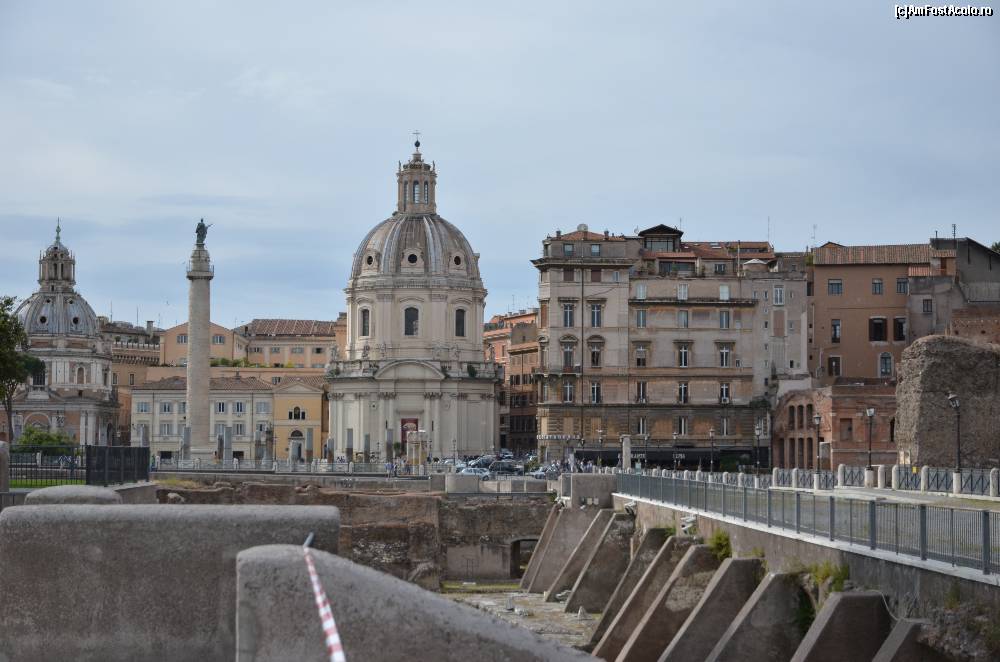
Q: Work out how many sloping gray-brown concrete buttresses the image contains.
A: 11